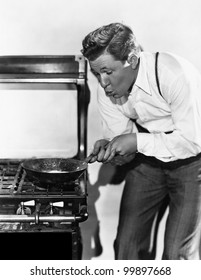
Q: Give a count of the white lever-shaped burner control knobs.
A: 2